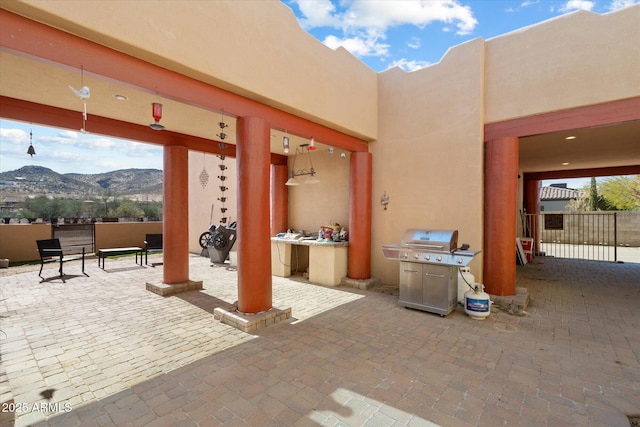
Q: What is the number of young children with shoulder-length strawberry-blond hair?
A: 0